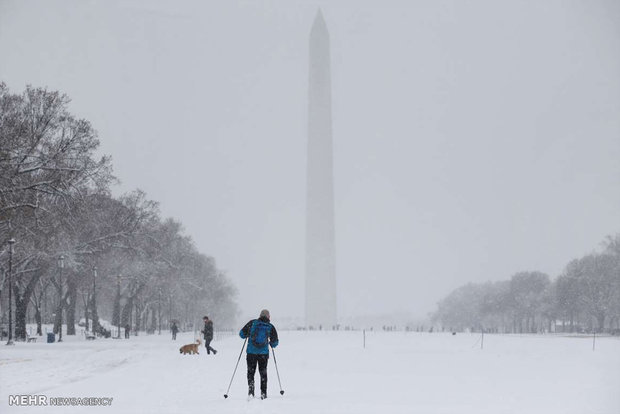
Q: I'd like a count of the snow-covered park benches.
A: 2